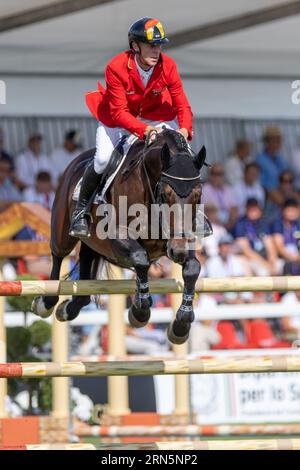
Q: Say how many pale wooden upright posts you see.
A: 4